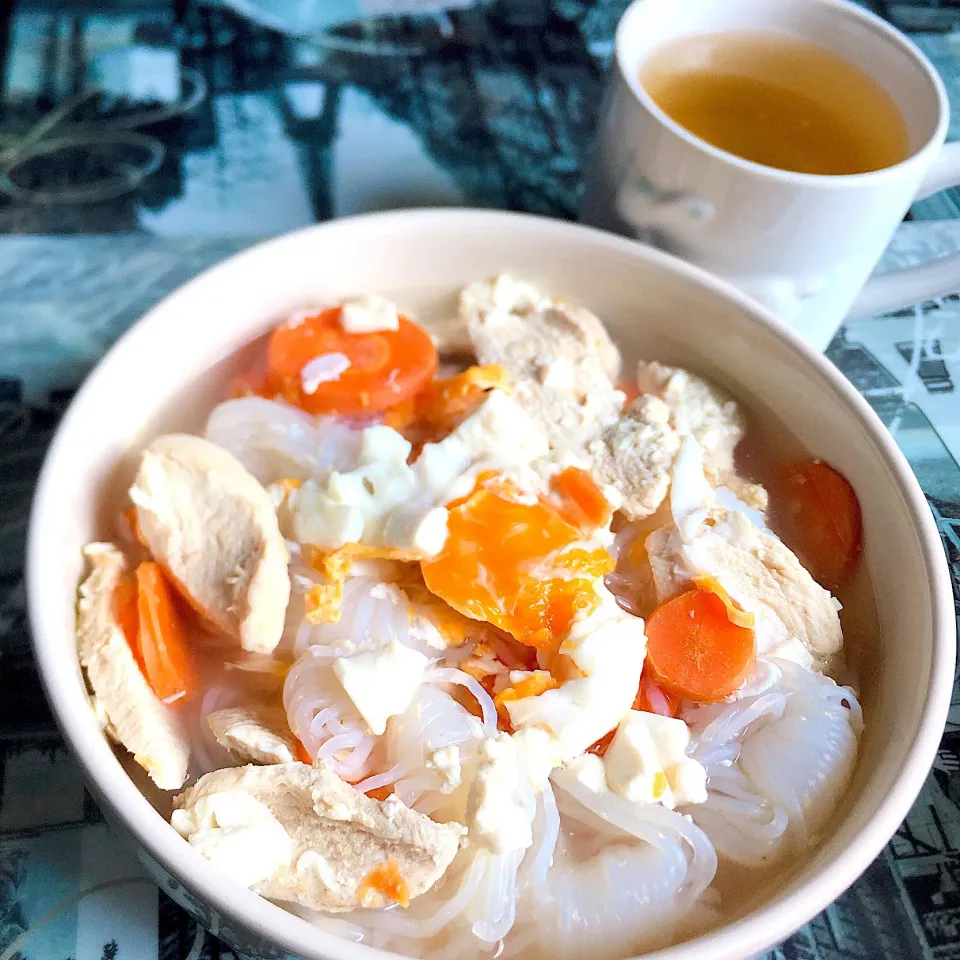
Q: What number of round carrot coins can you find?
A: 3